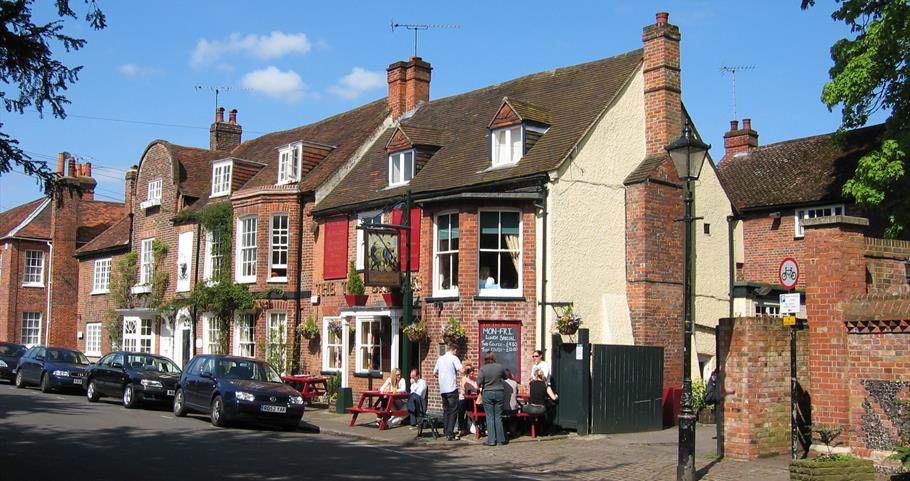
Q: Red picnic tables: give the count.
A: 3